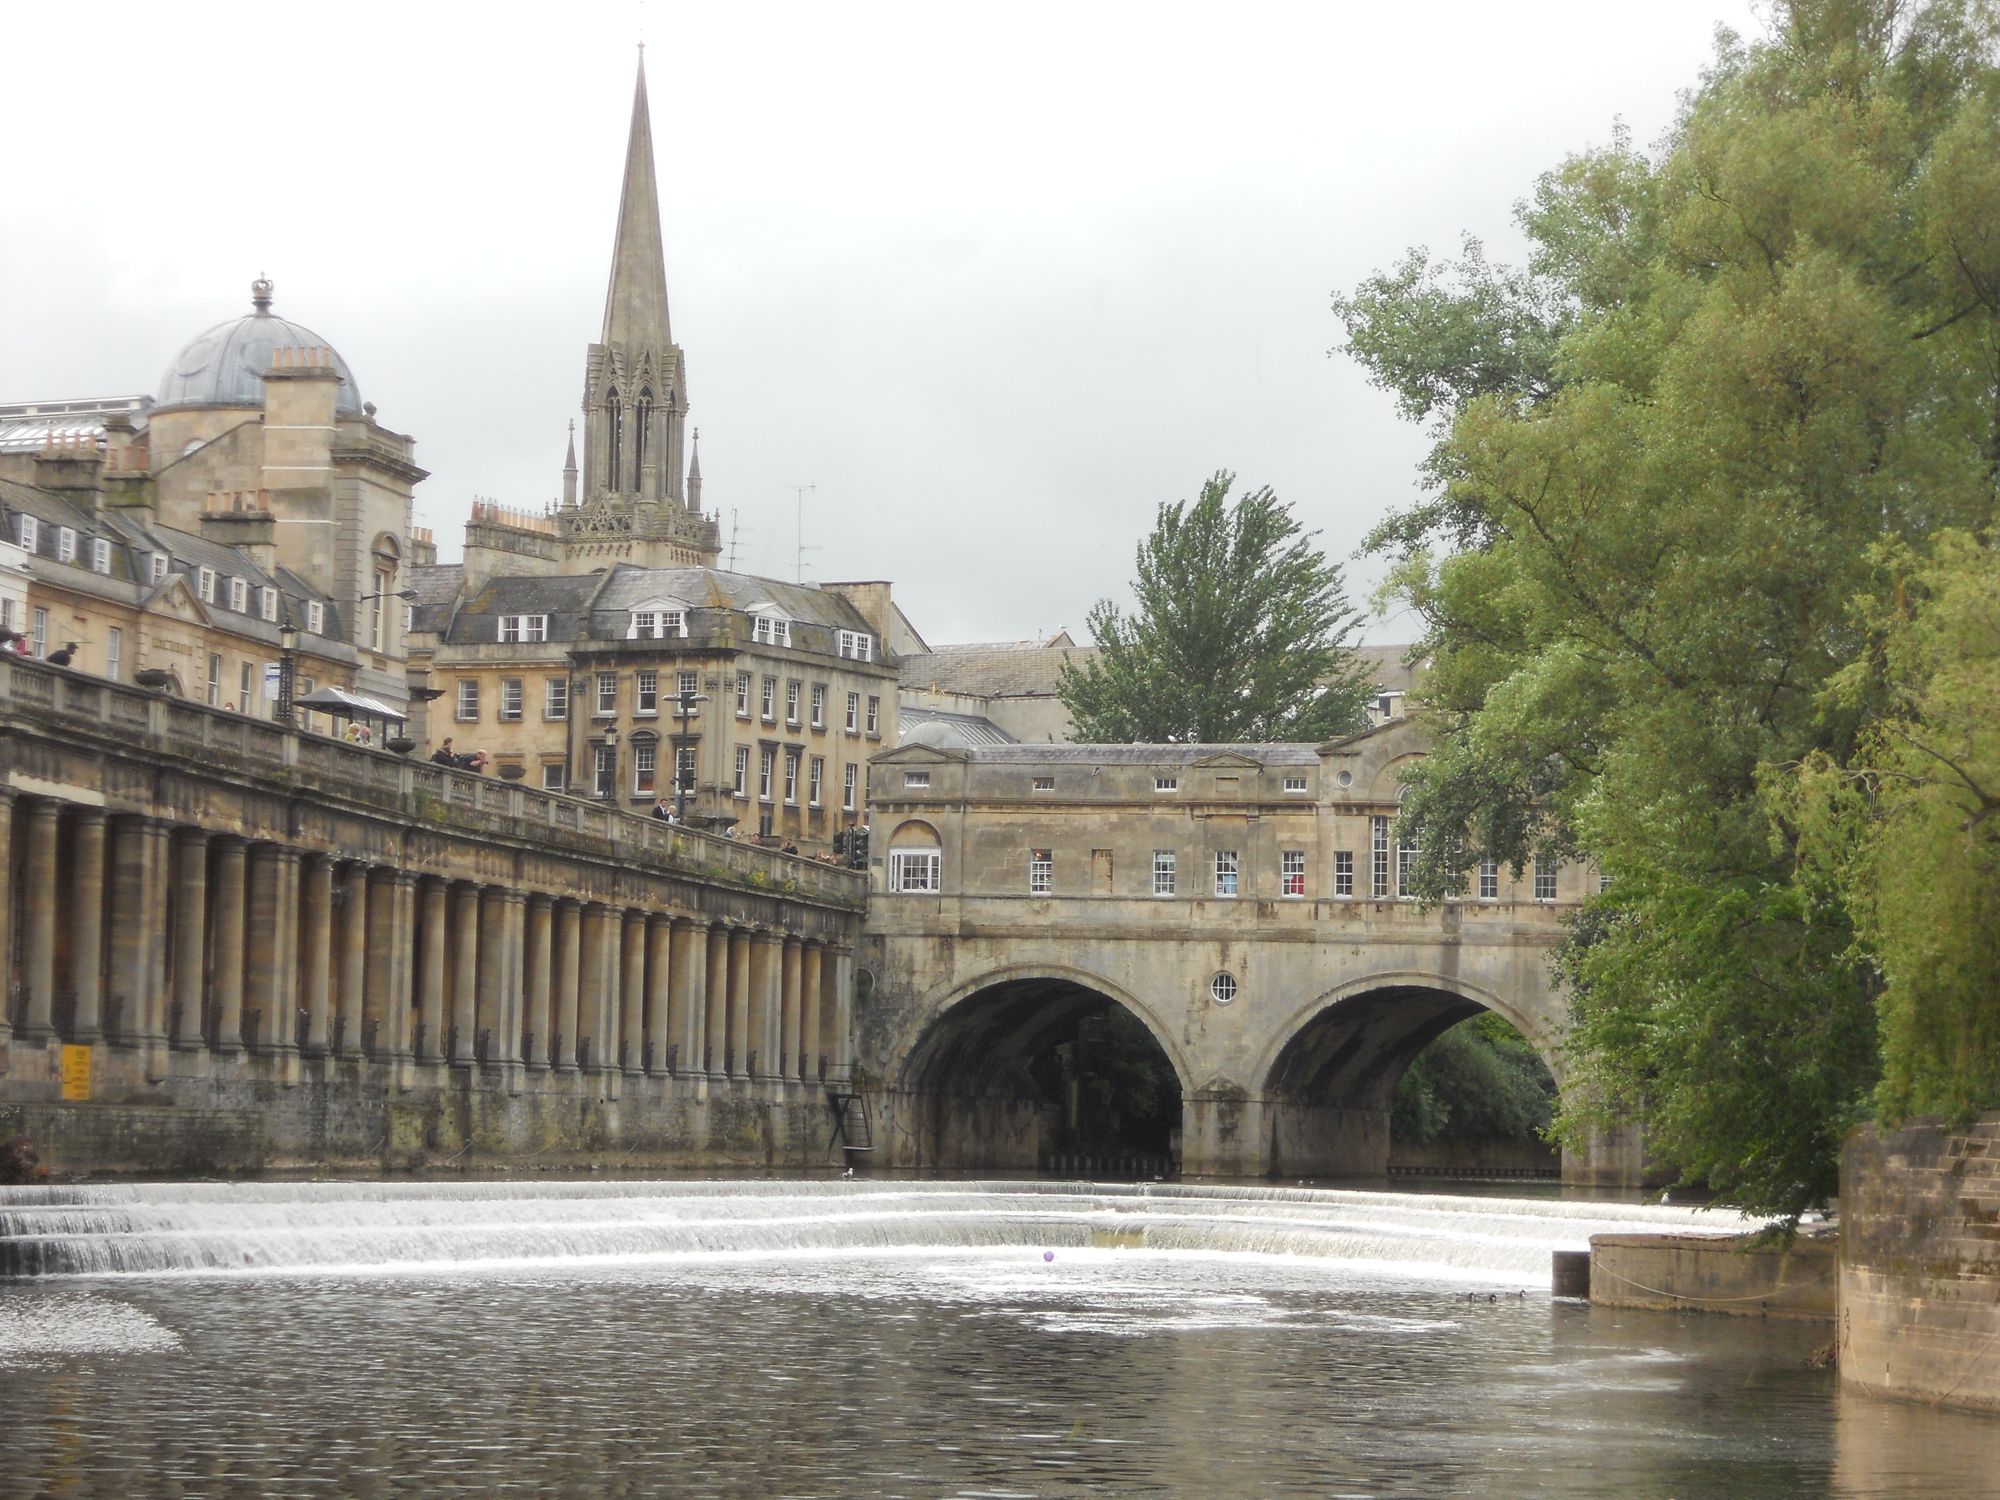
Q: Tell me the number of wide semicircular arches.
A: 2